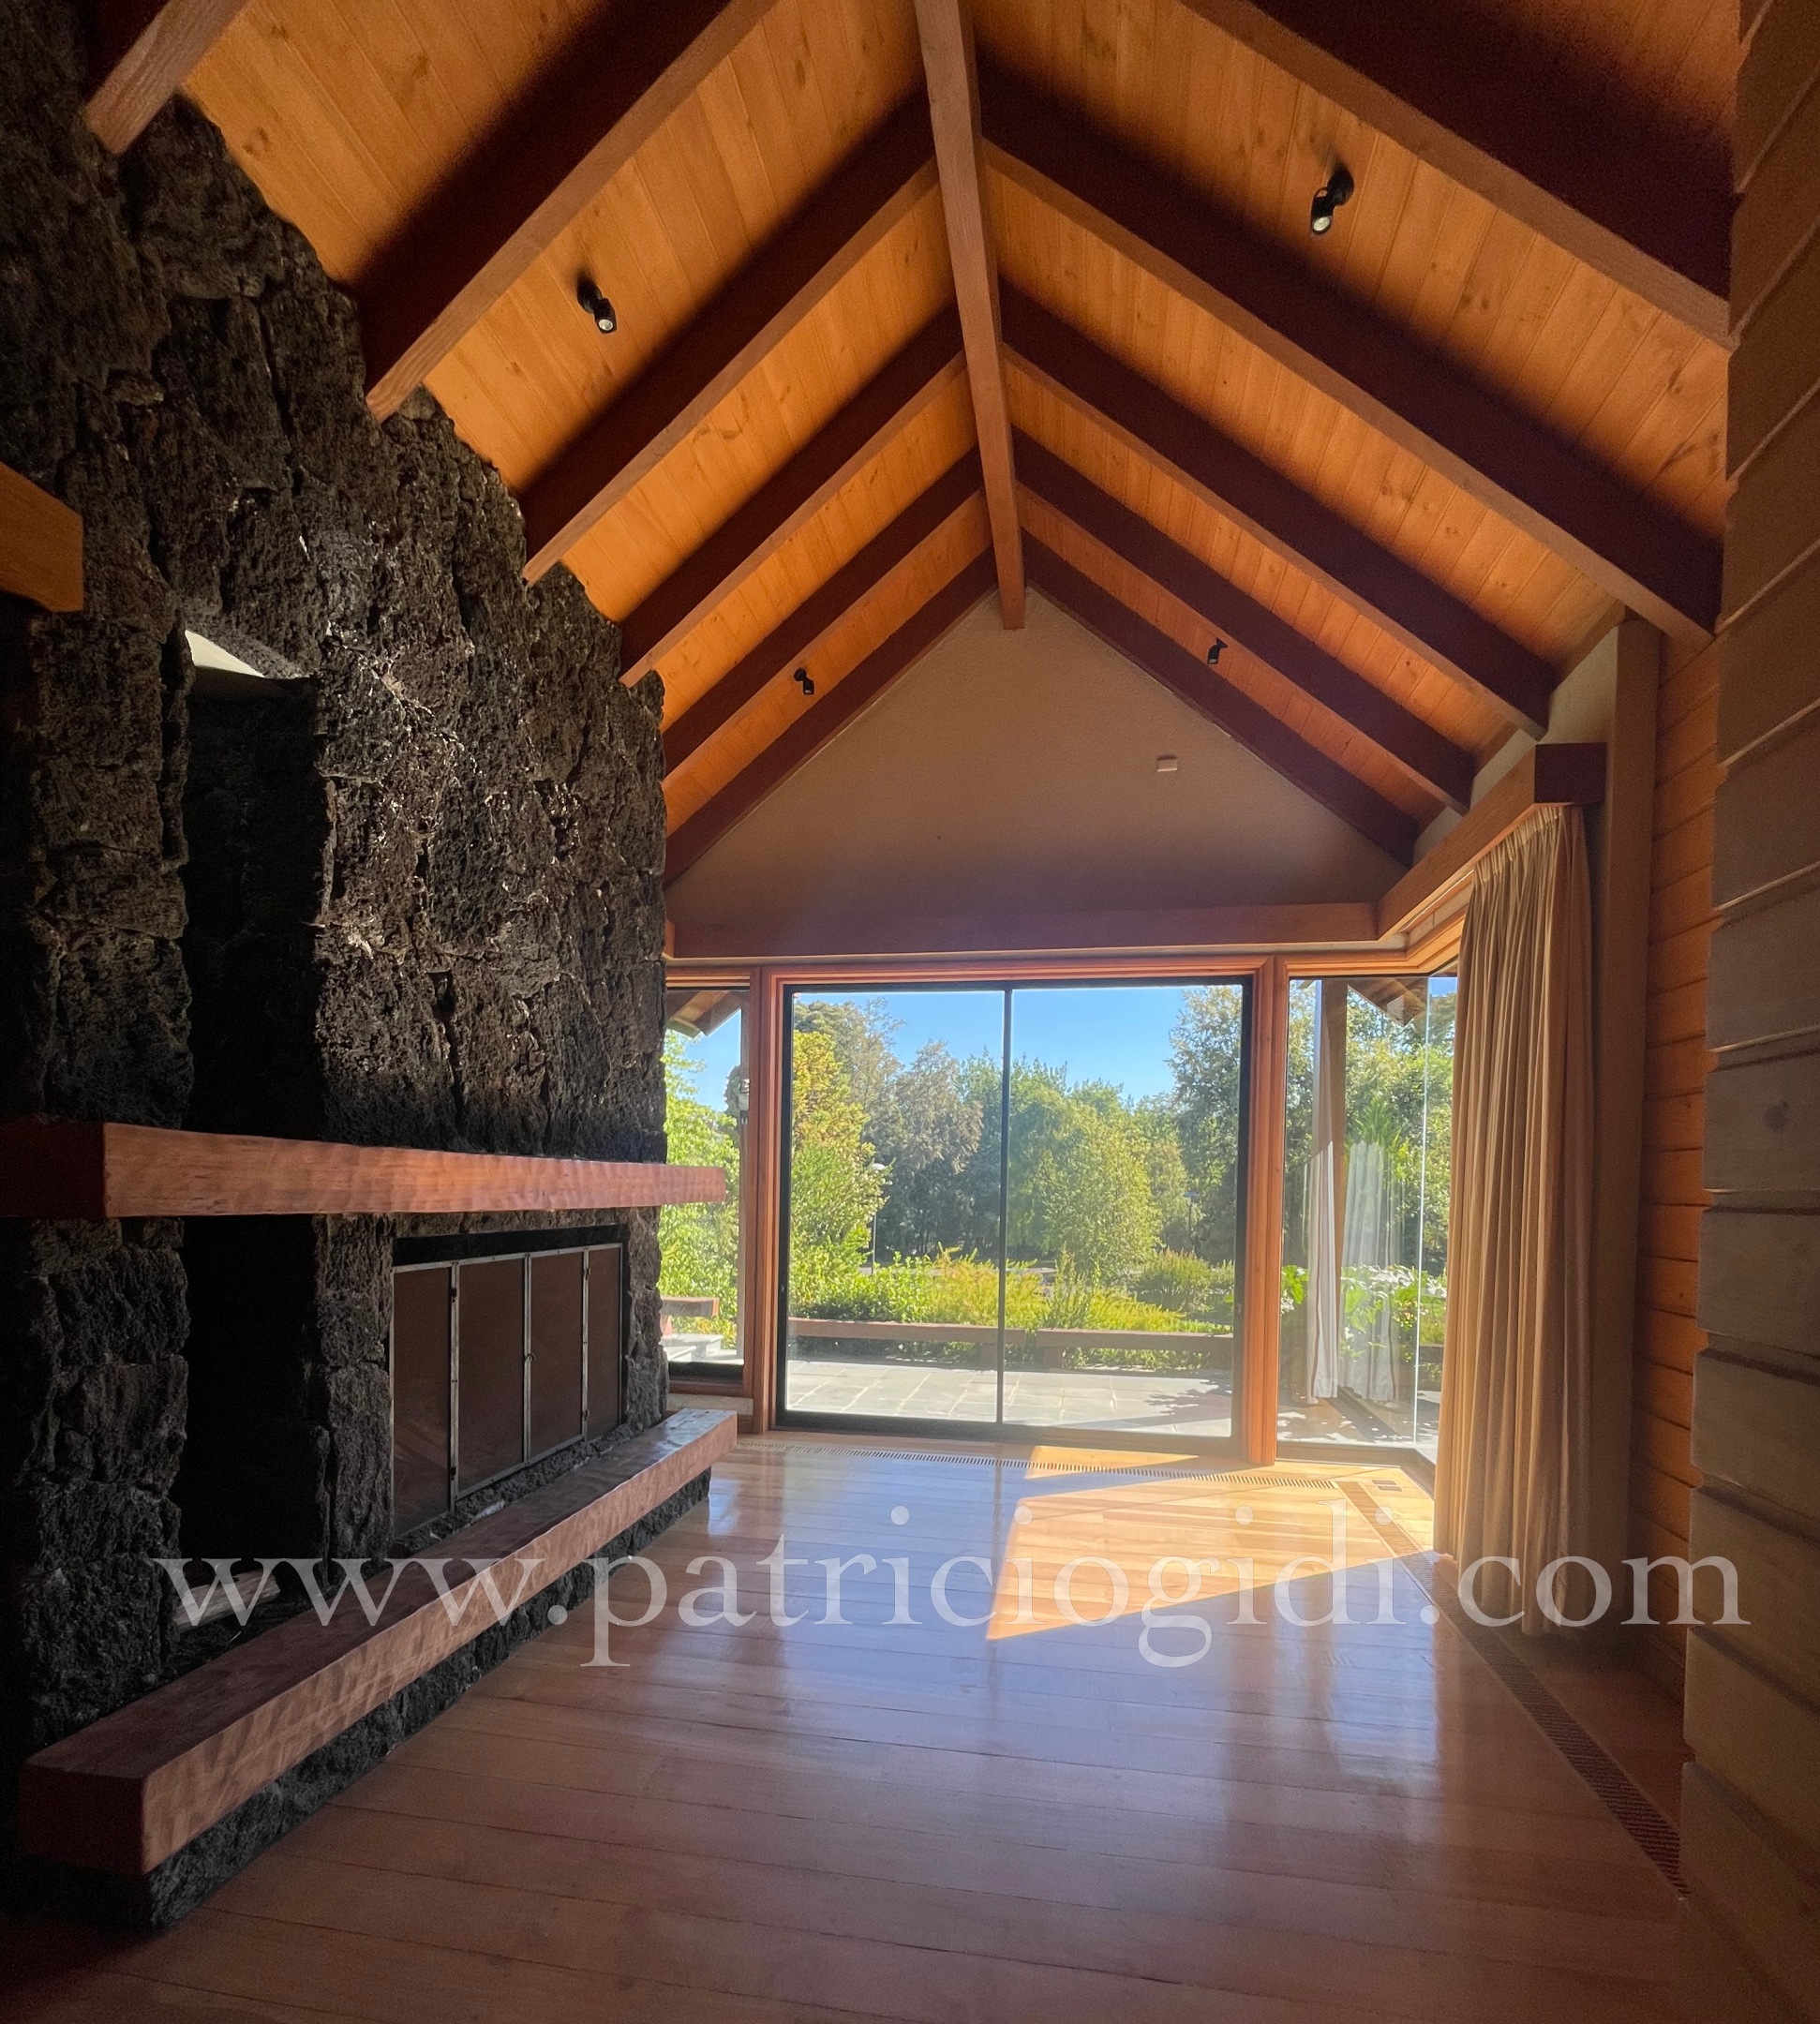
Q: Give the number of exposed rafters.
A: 11